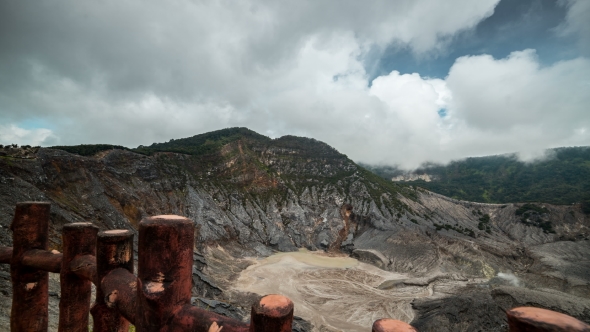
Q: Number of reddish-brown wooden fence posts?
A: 7